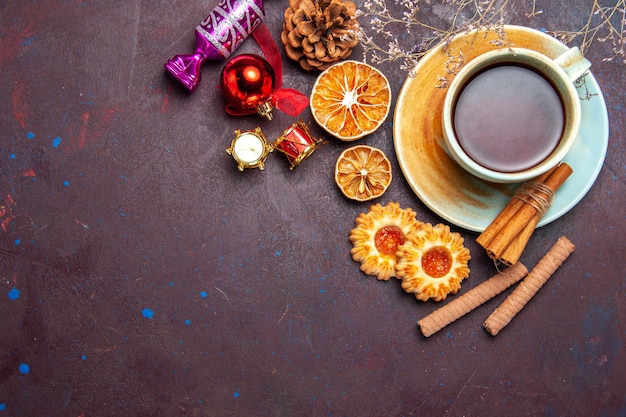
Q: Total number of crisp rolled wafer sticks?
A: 2